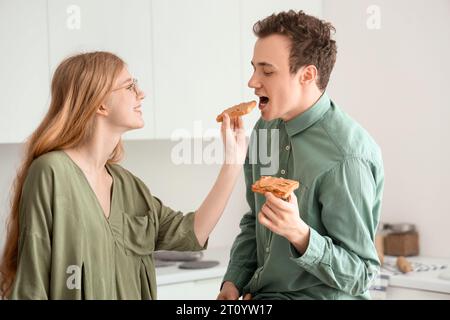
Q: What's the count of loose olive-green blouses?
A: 1